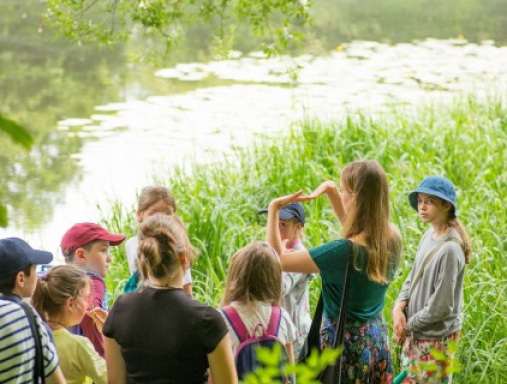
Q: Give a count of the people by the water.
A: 9